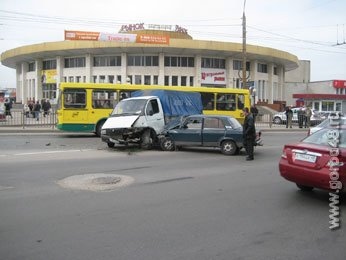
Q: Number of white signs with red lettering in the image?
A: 1